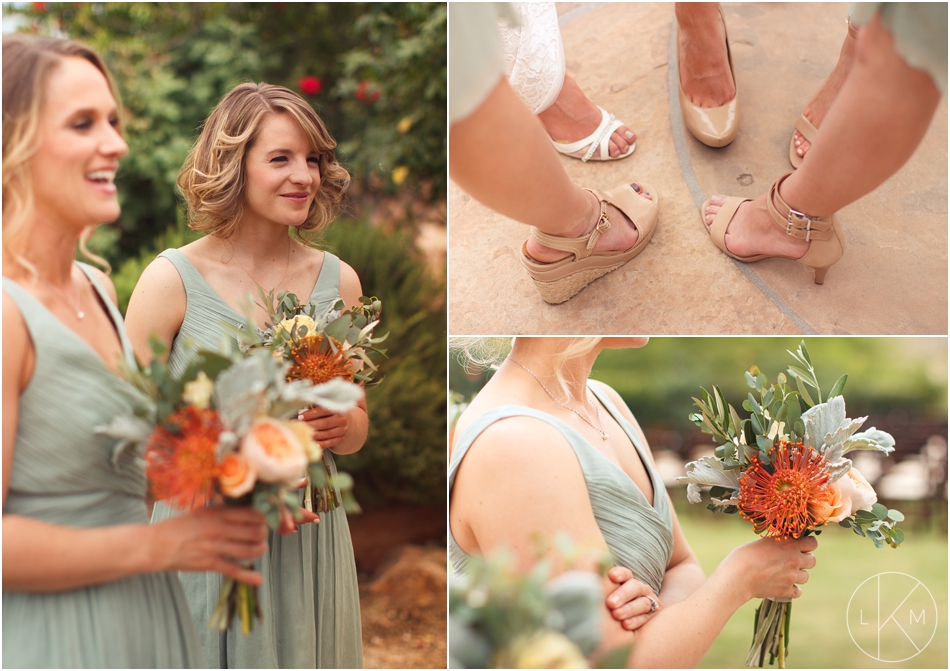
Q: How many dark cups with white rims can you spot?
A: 0